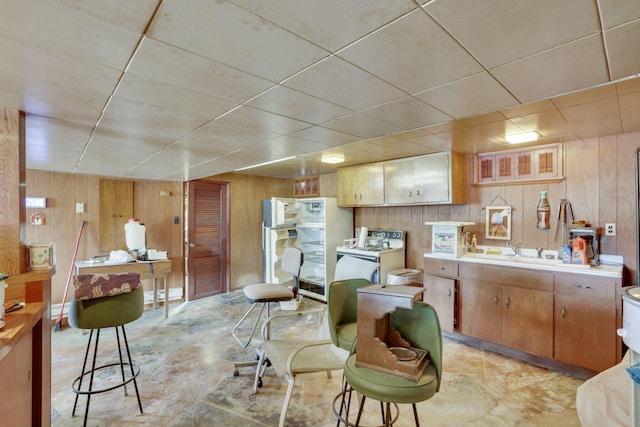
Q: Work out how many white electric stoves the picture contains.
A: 1